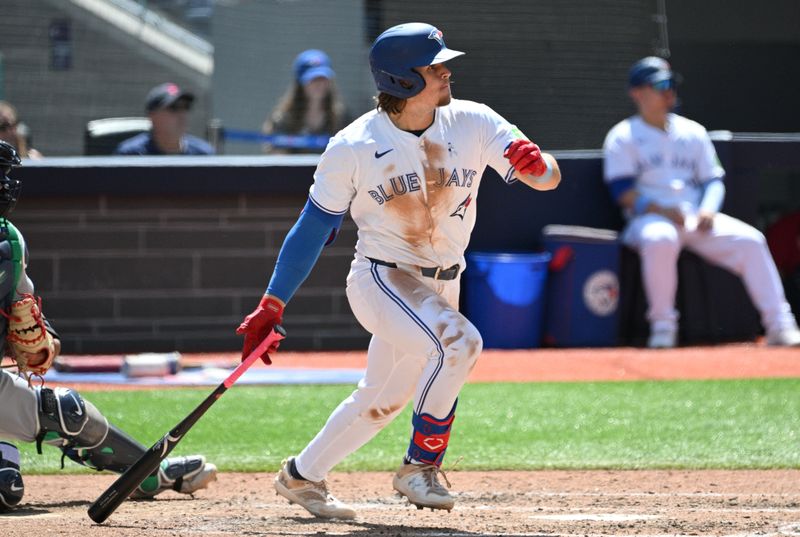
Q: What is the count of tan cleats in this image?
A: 2